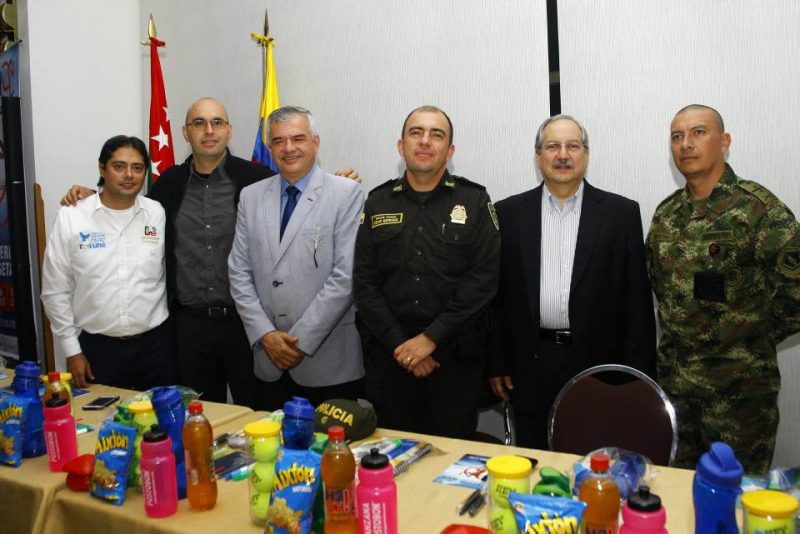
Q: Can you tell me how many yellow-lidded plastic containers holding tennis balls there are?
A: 5